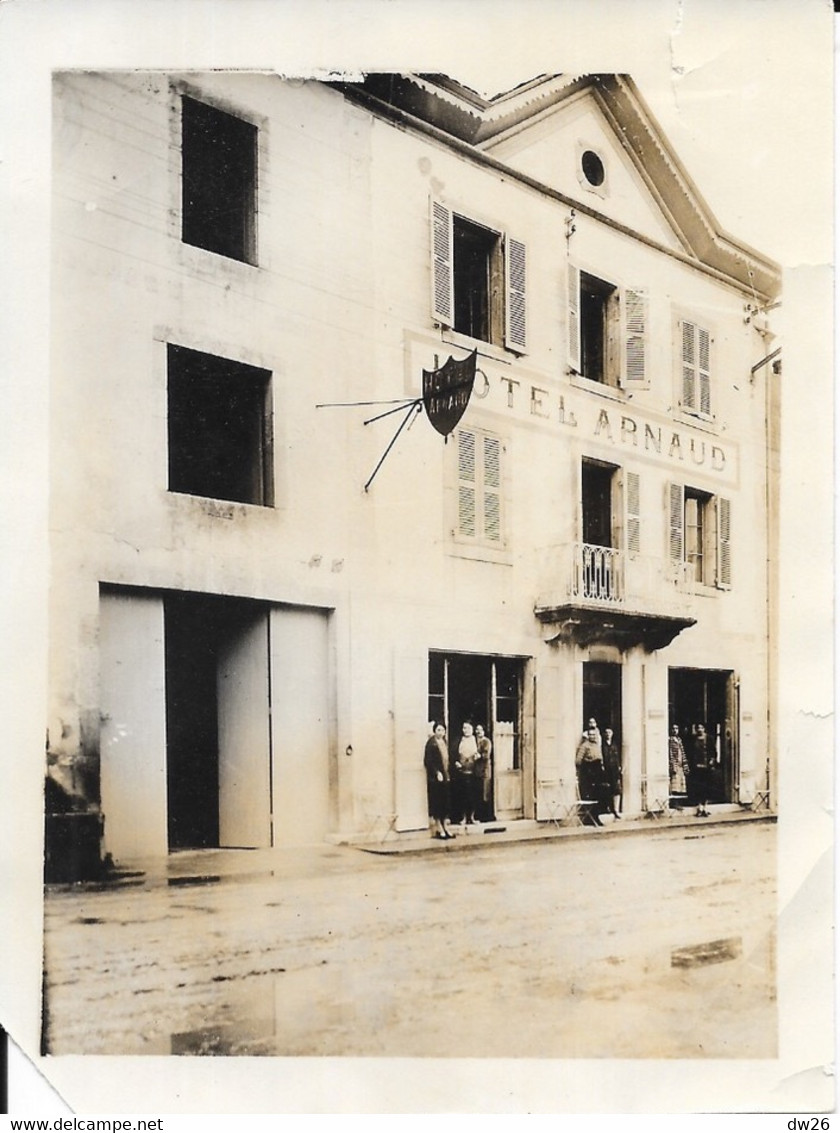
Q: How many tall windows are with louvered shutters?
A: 6